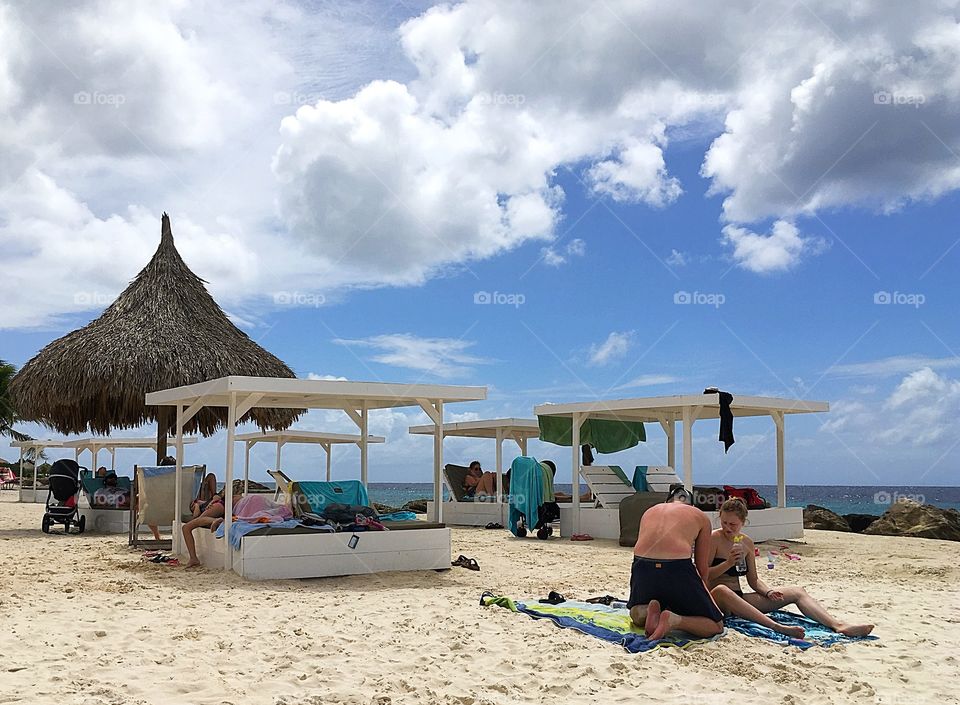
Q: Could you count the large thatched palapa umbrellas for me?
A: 1